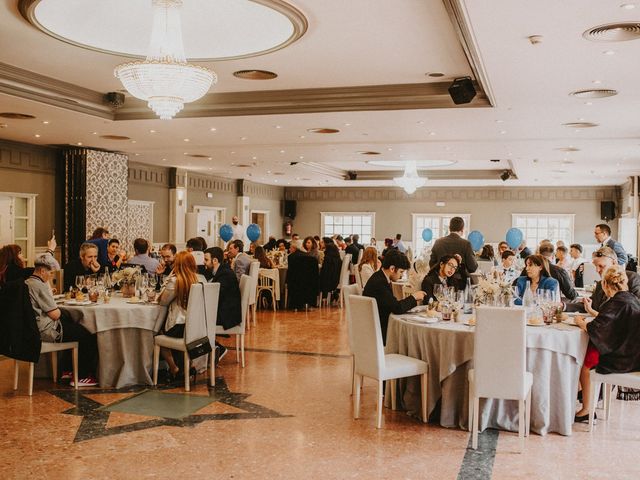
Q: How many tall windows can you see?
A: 3